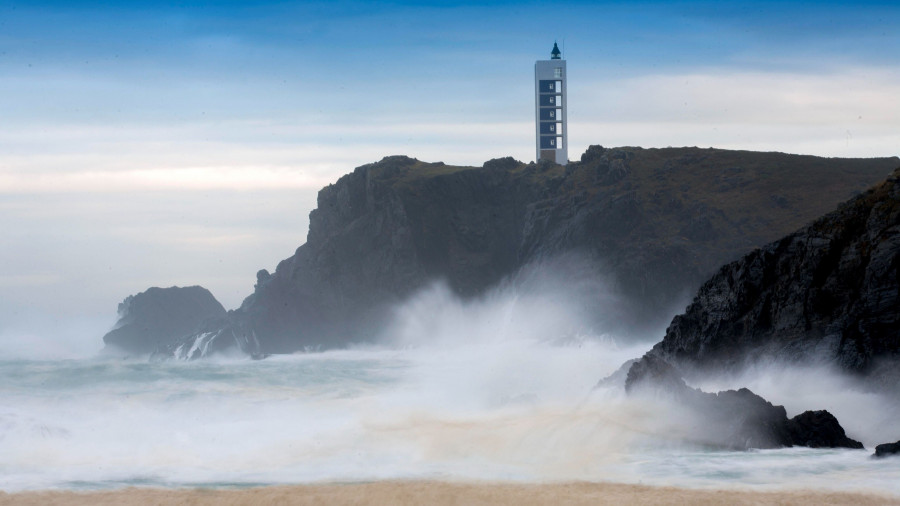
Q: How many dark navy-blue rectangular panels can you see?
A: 5